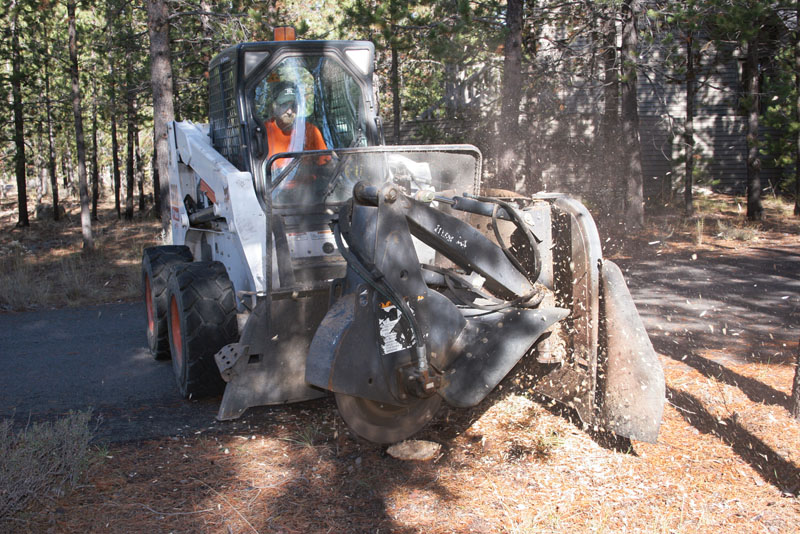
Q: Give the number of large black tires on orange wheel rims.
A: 2